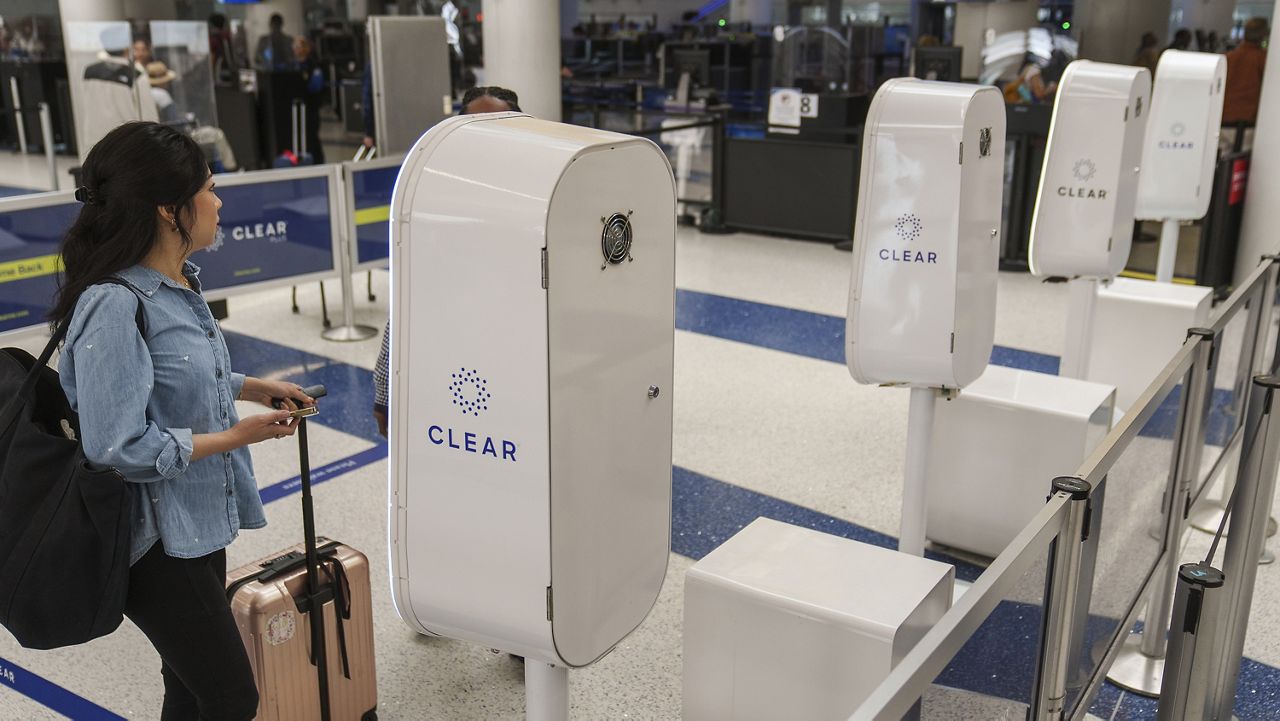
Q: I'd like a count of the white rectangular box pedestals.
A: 3